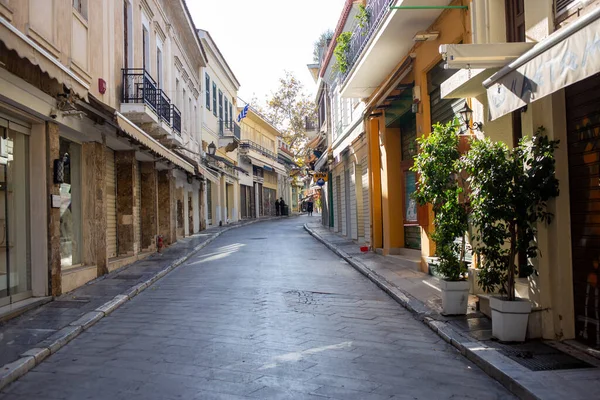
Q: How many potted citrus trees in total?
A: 2